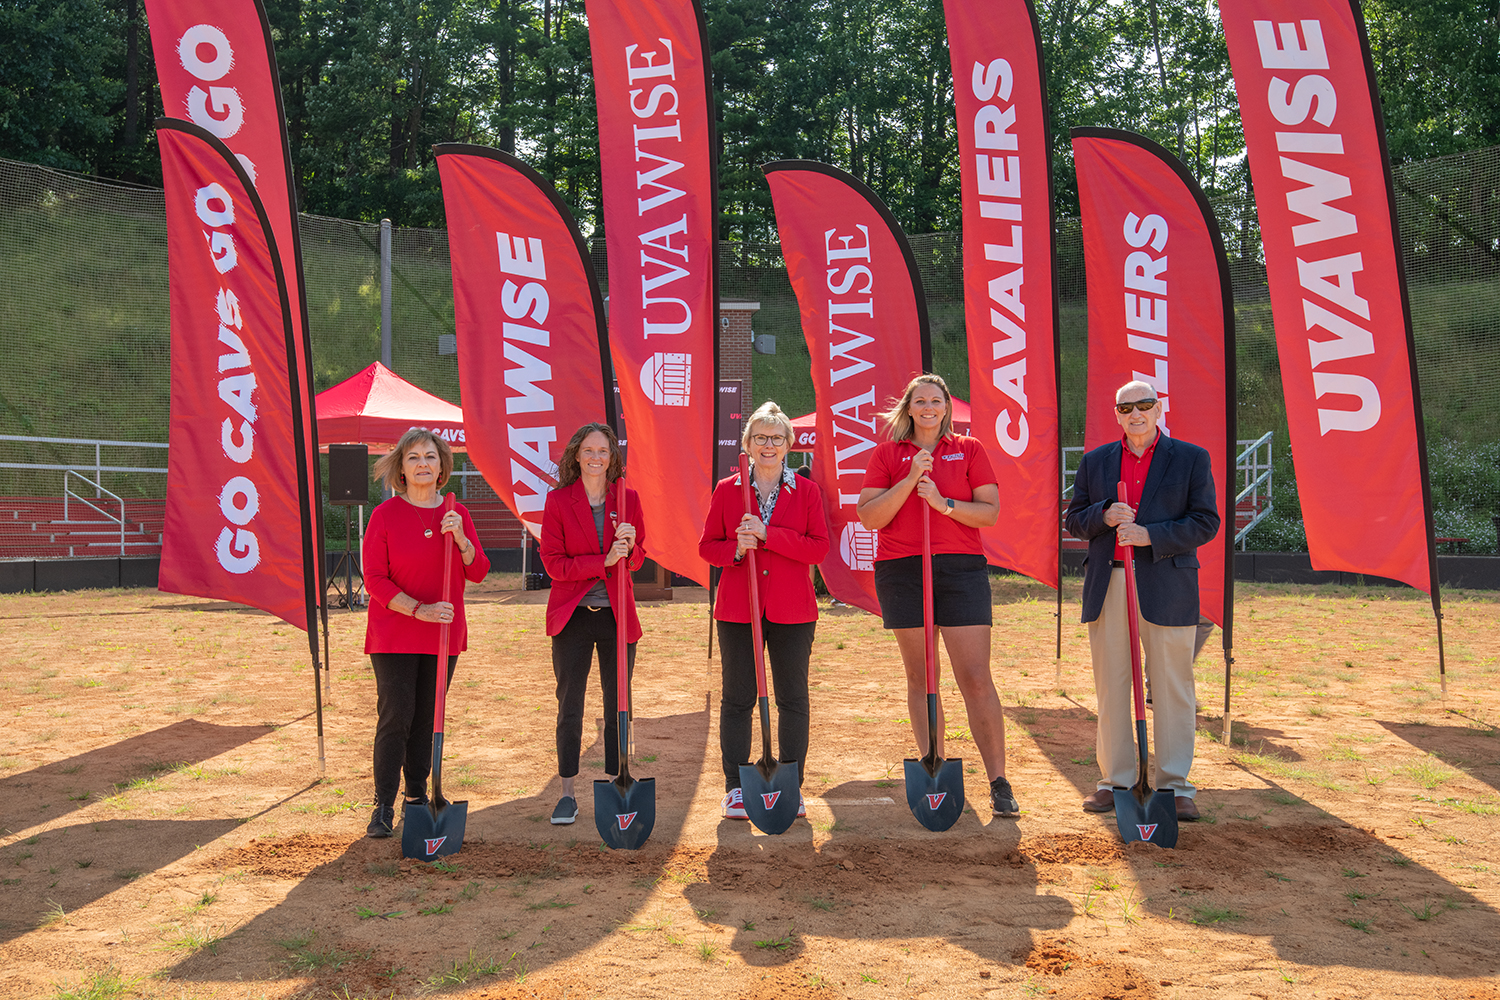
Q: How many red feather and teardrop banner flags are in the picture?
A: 8